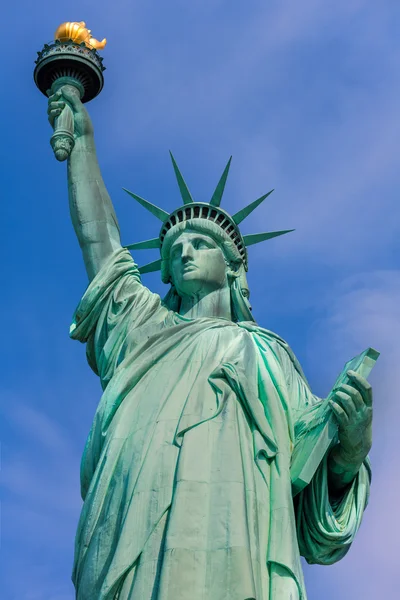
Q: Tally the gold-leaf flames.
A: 1